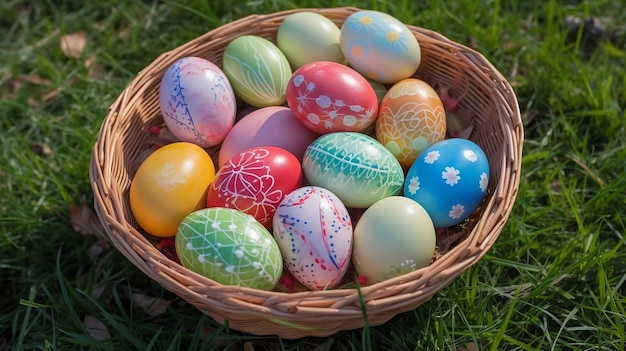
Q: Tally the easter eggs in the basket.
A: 14